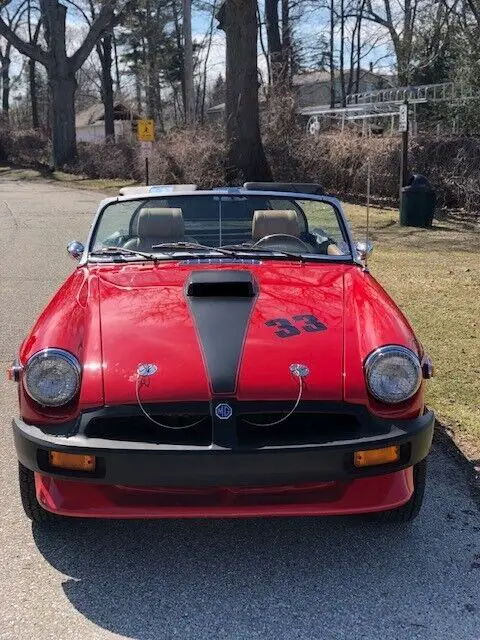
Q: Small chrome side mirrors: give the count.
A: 2